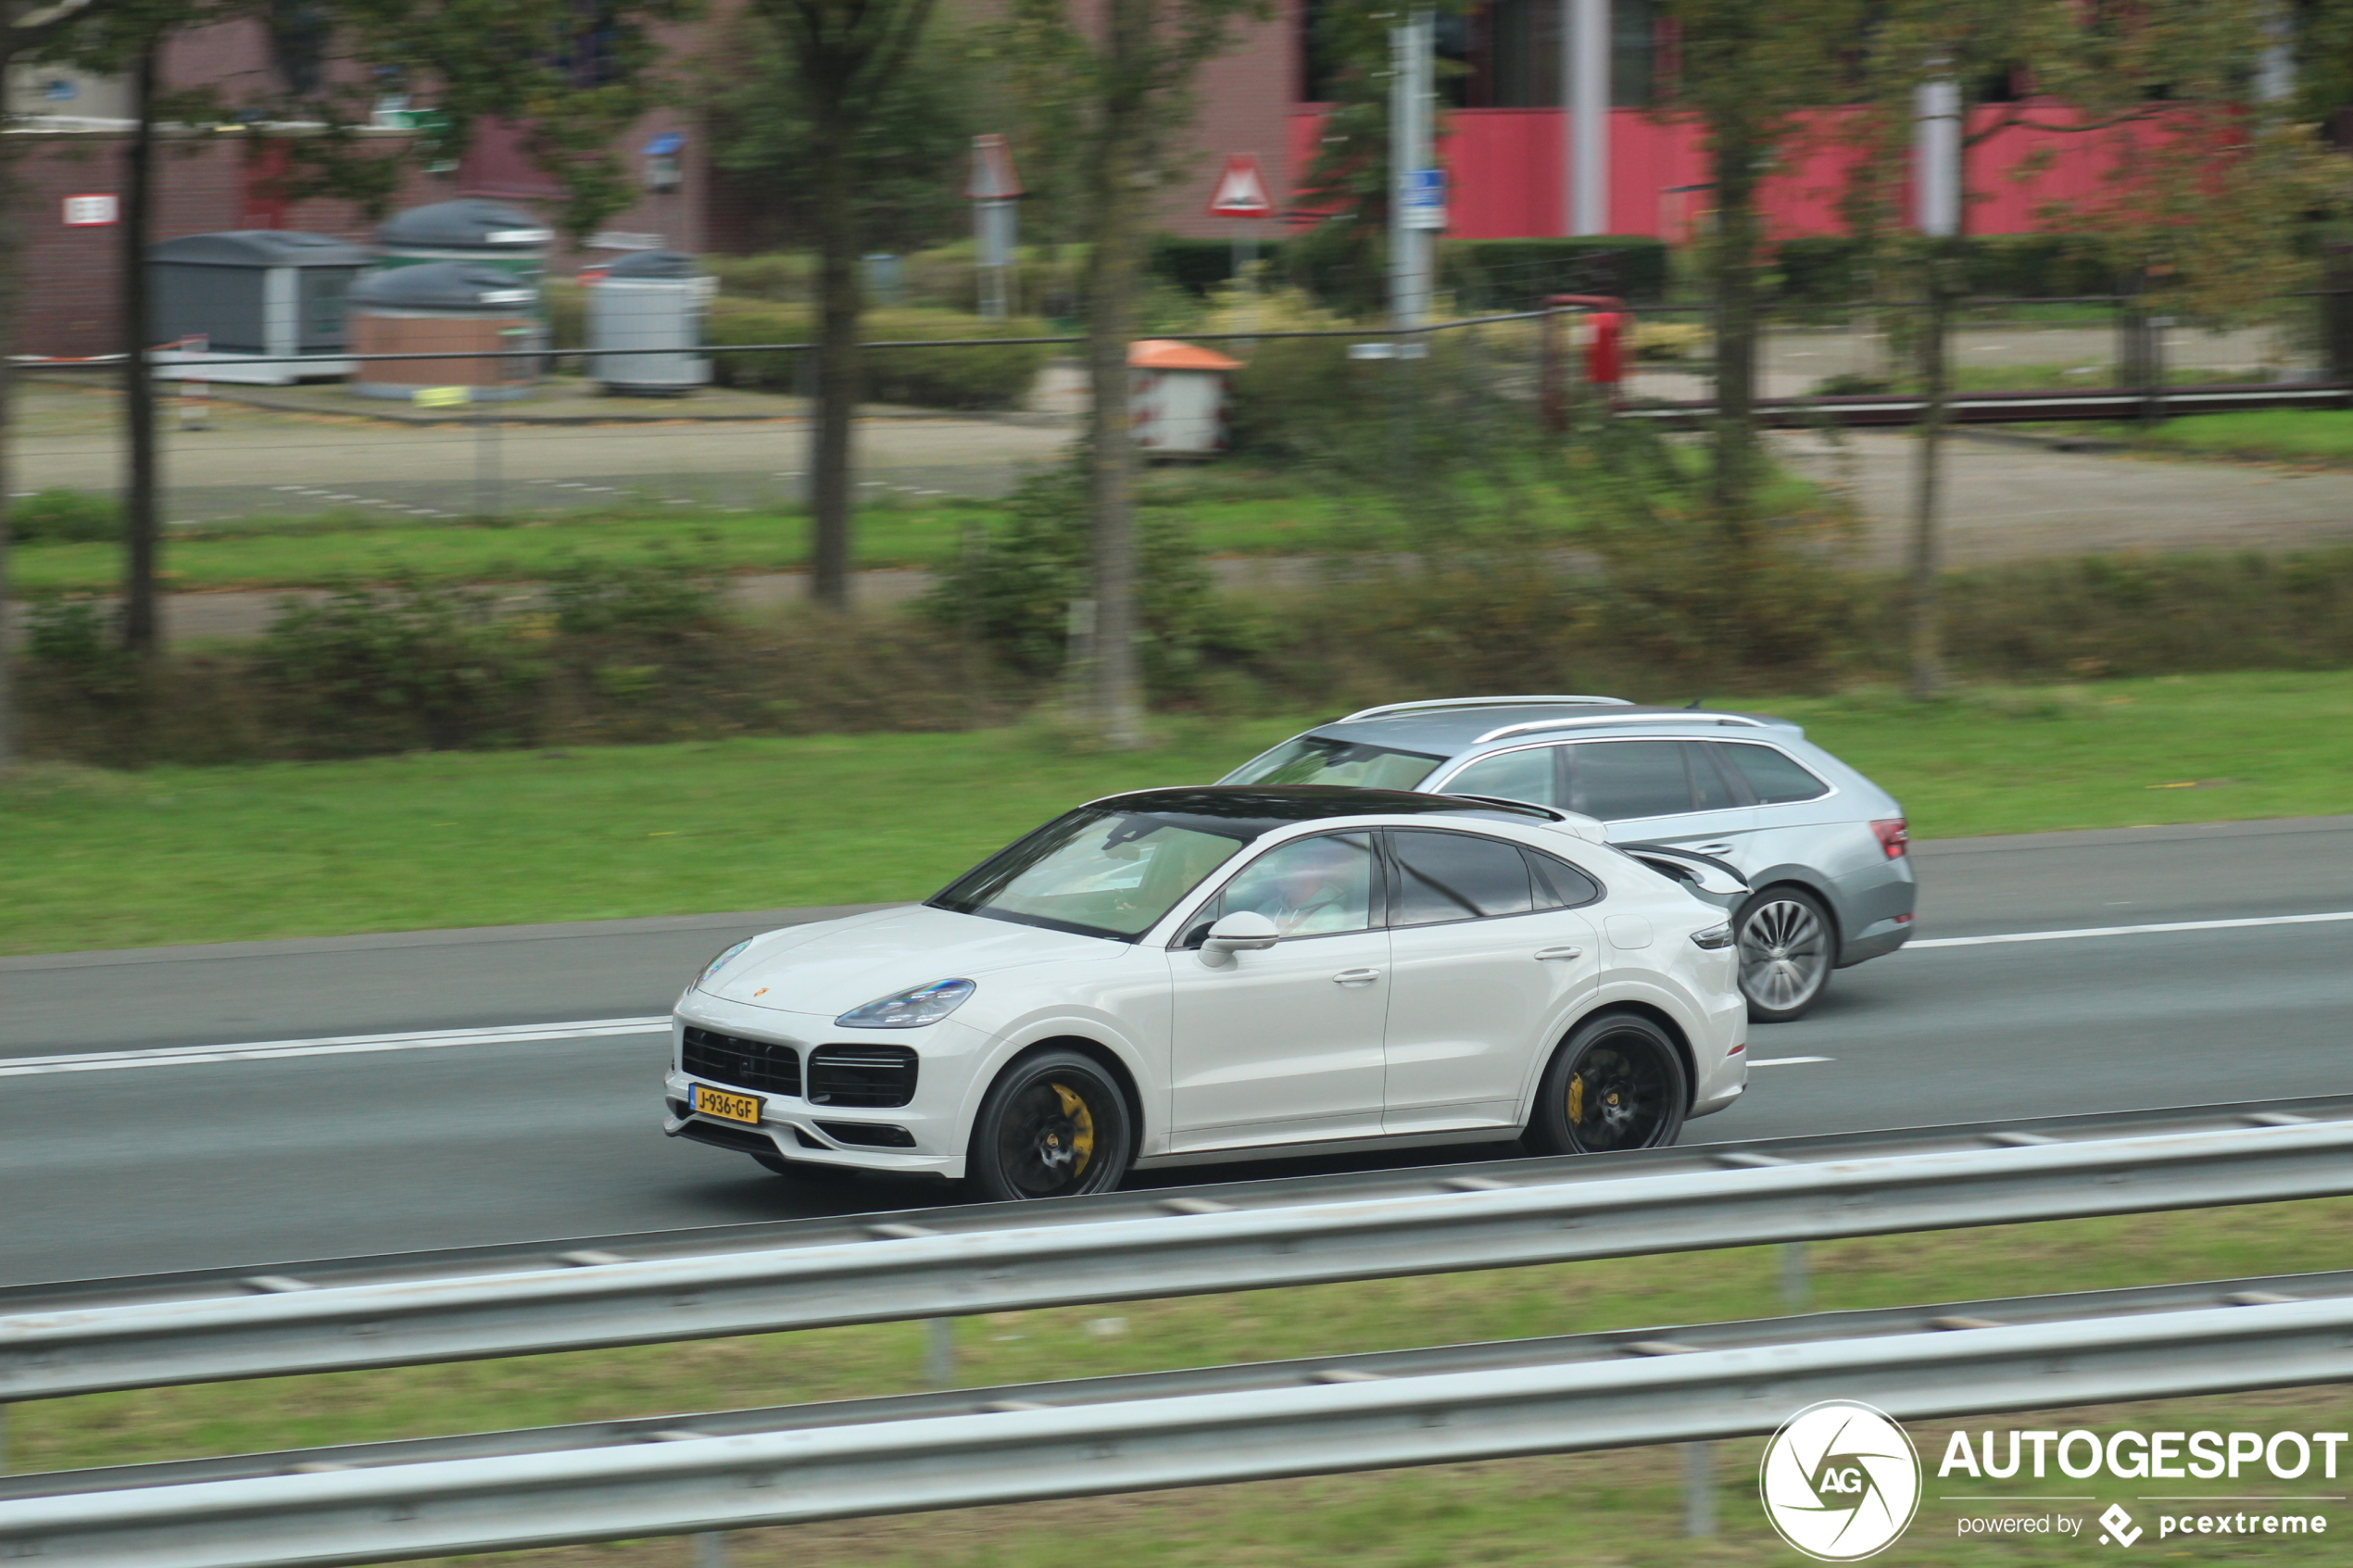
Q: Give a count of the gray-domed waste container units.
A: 4